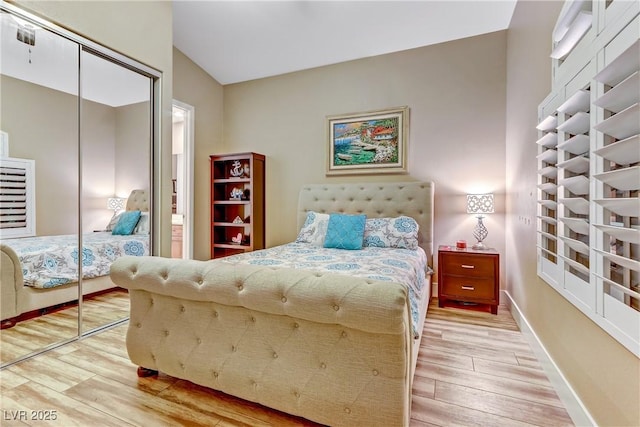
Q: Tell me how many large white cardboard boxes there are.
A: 0